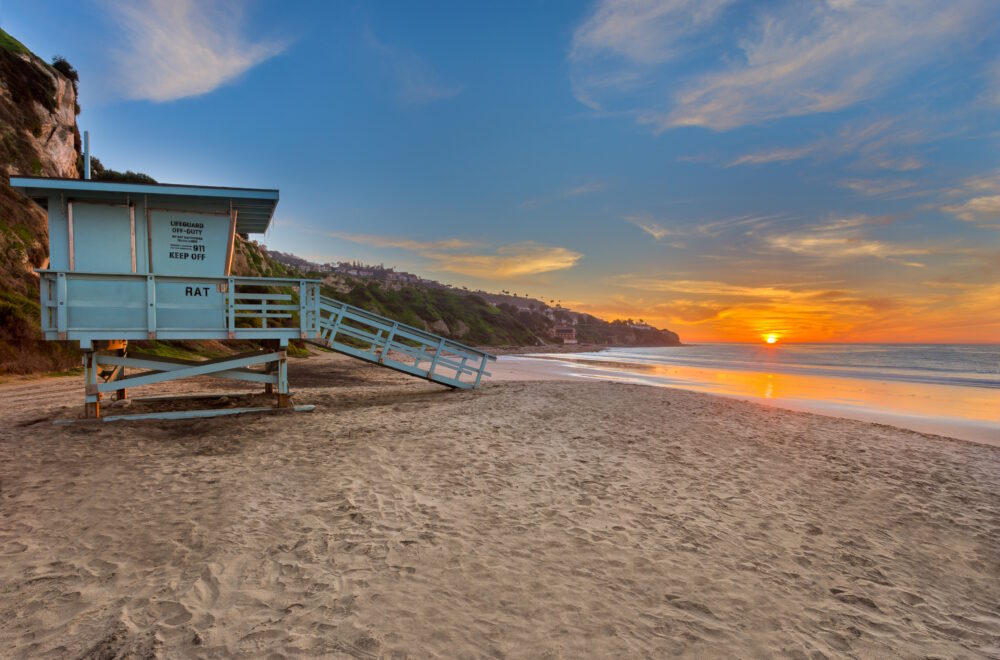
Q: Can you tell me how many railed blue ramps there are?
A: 1